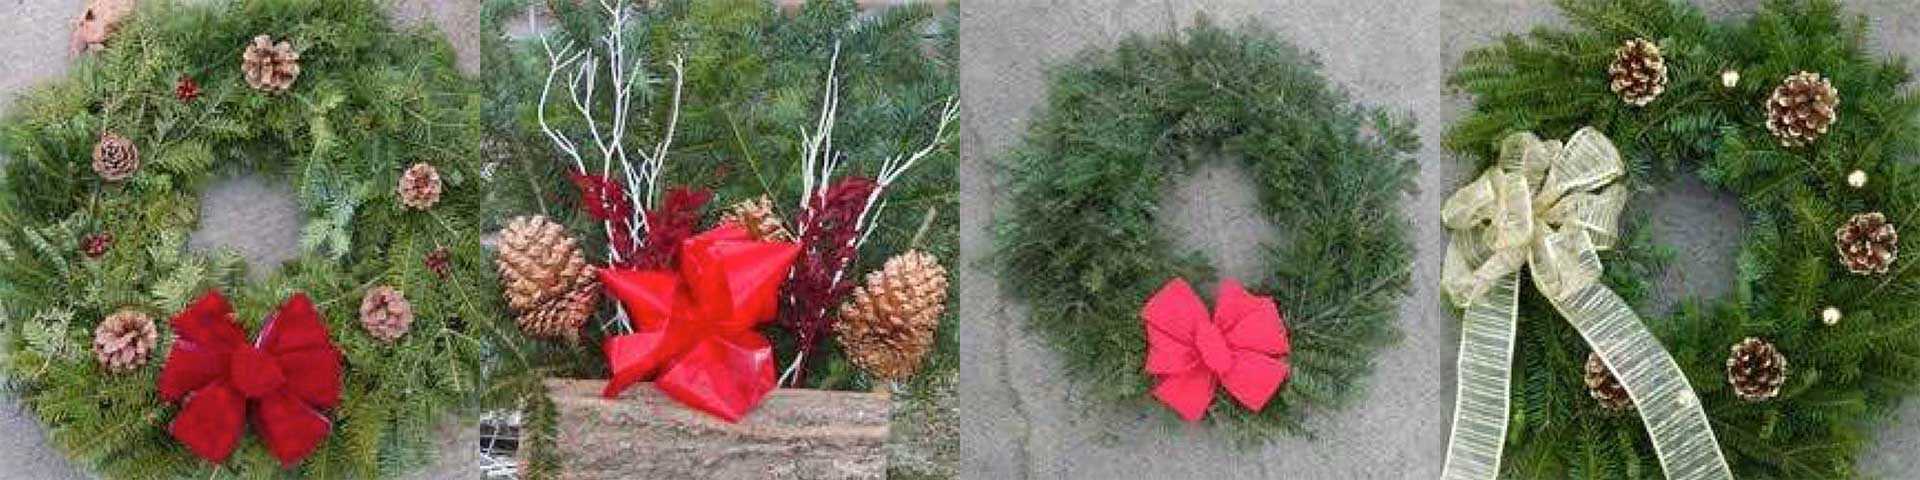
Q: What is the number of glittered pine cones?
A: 5